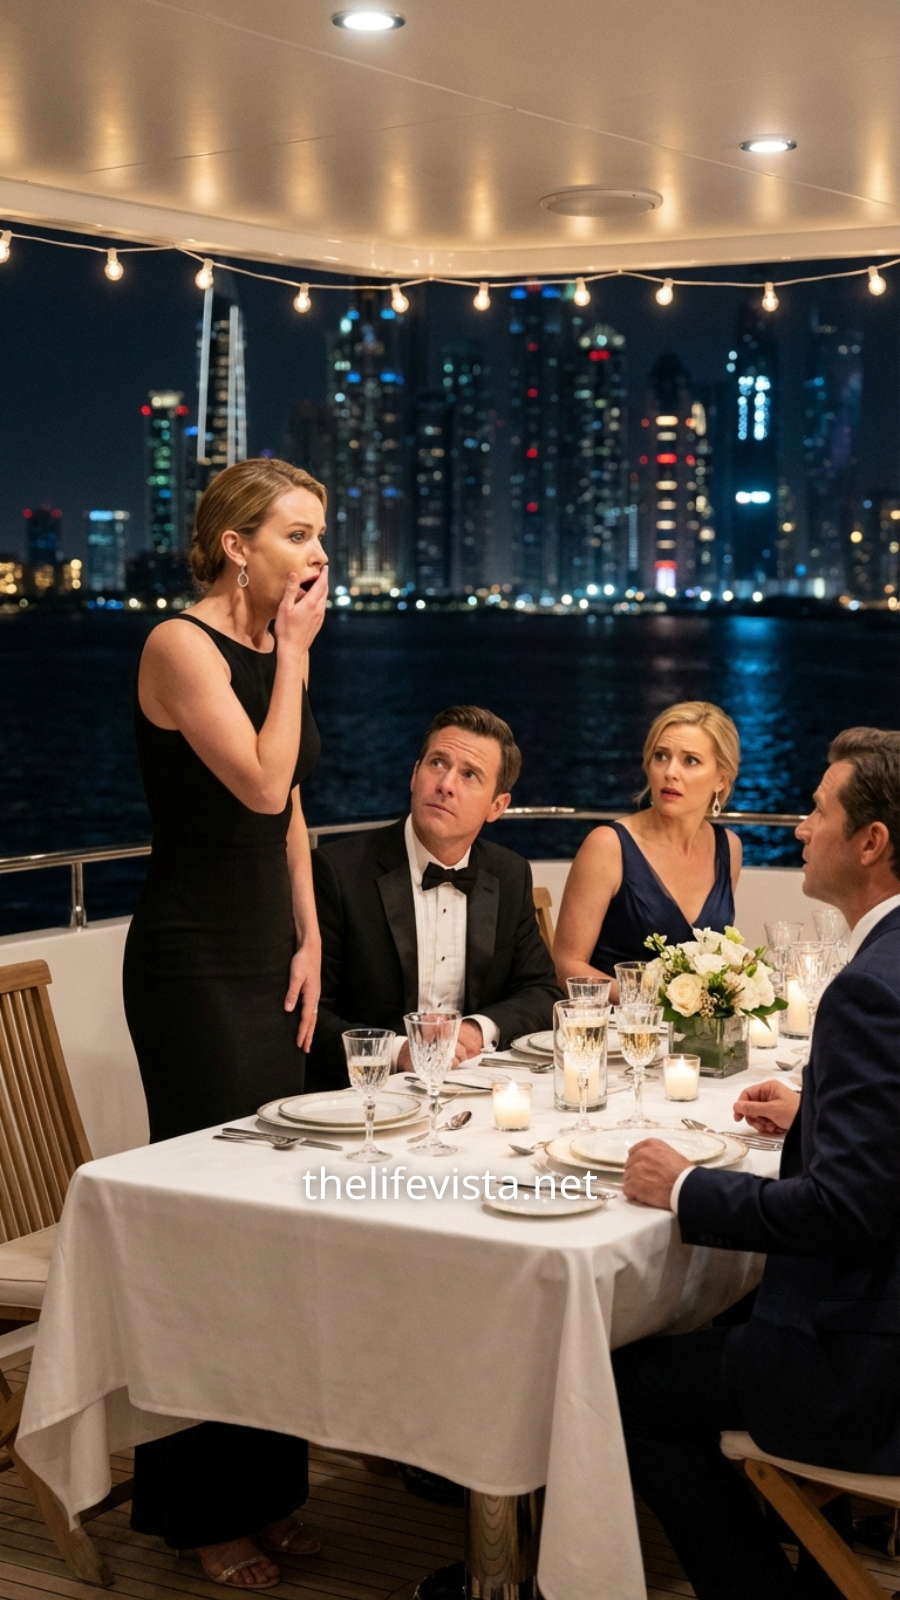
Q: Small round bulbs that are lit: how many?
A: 10